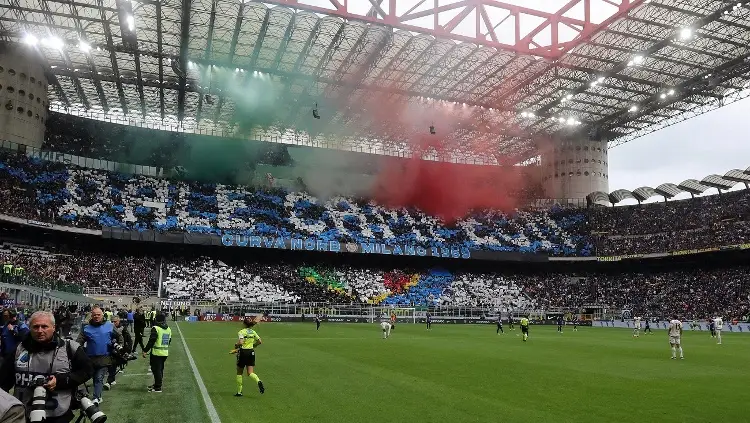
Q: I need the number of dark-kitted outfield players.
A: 8